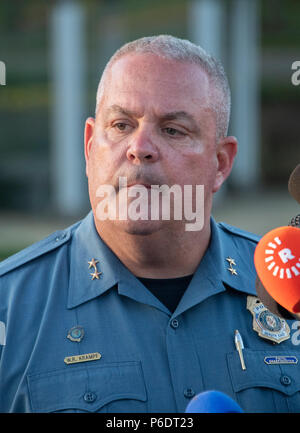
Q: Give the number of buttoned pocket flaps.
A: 2